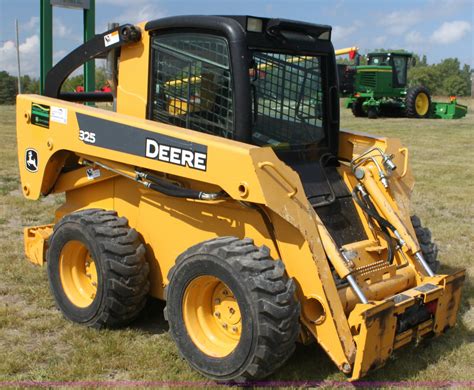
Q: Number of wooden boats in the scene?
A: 0